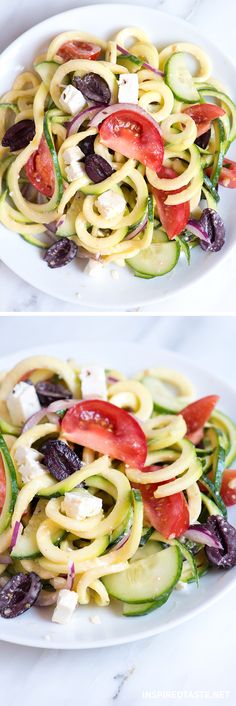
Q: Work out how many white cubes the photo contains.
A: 12